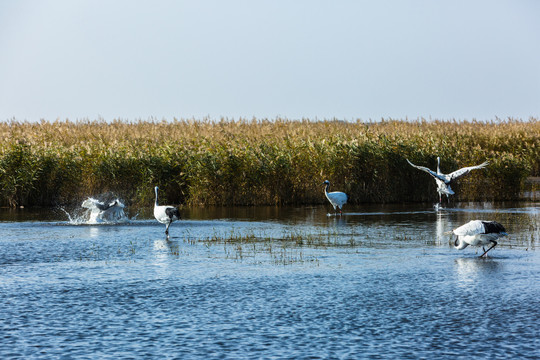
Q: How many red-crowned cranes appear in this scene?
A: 5